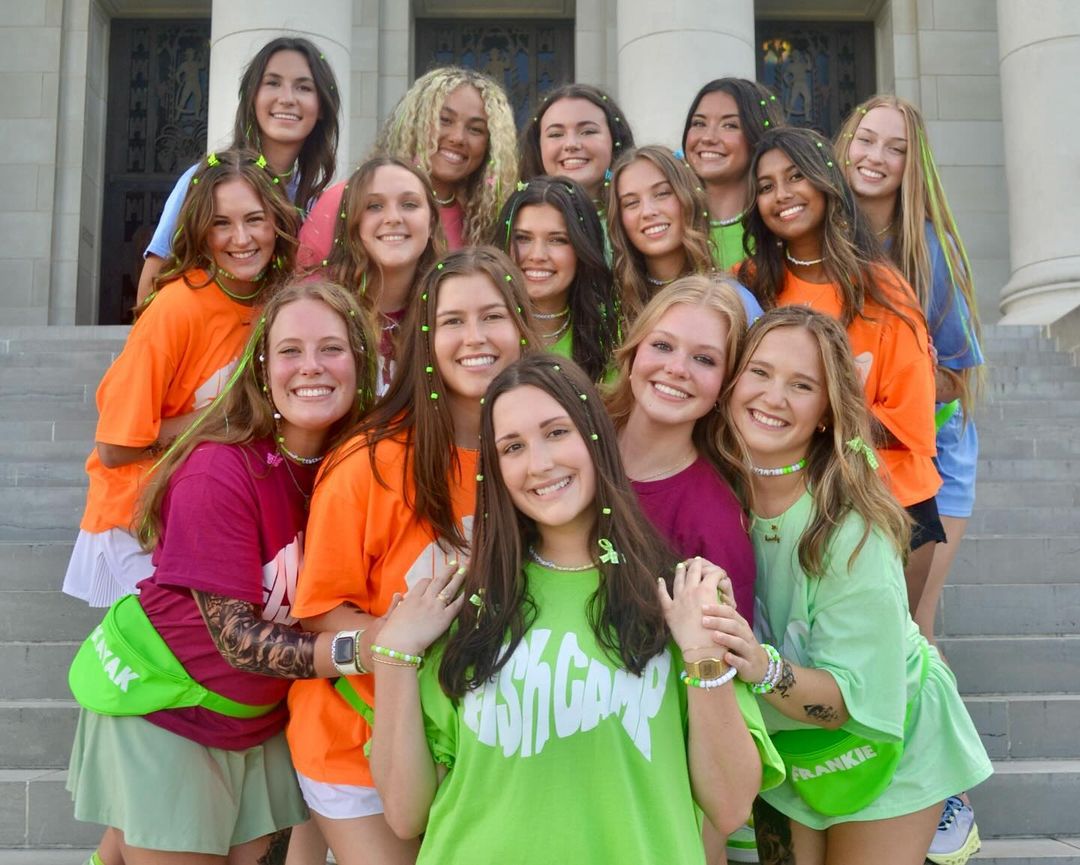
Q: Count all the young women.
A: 15